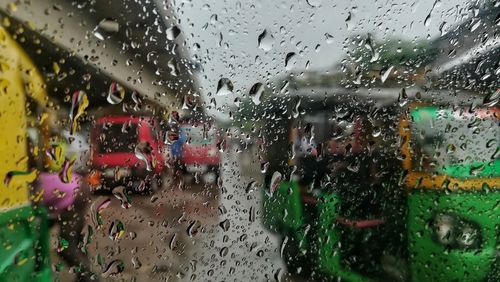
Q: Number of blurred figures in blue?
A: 1